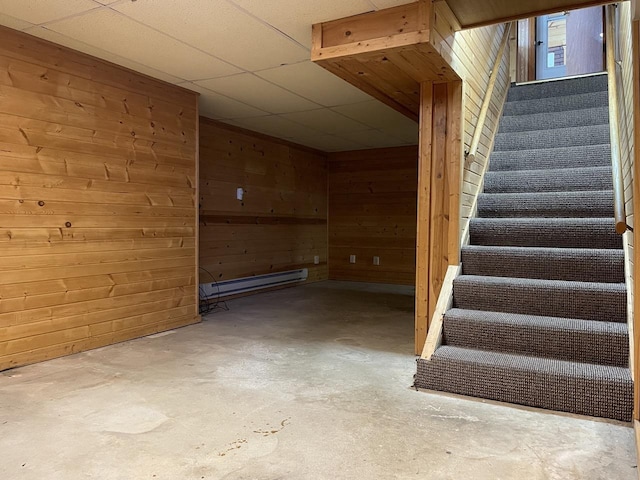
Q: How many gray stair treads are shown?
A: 12